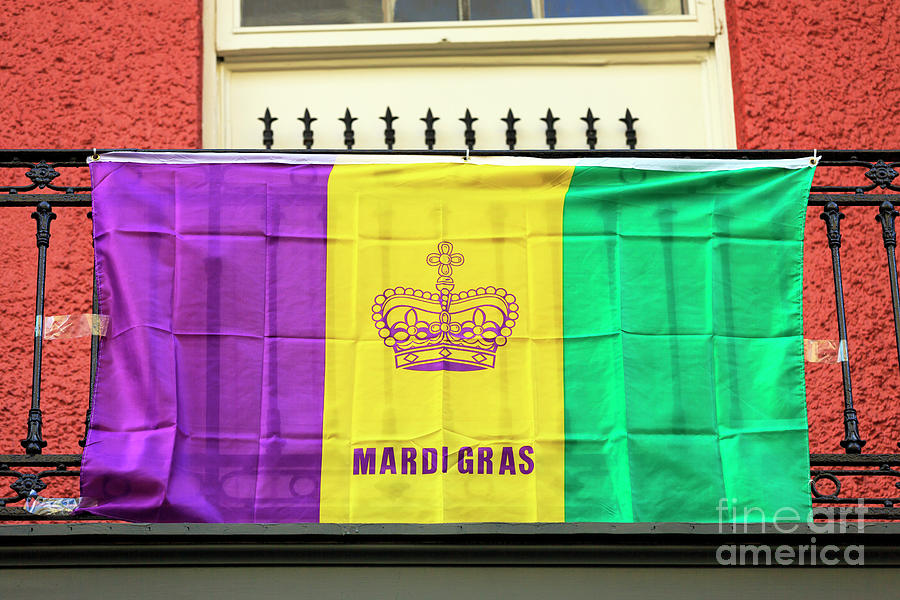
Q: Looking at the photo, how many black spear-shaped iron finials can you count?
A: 10